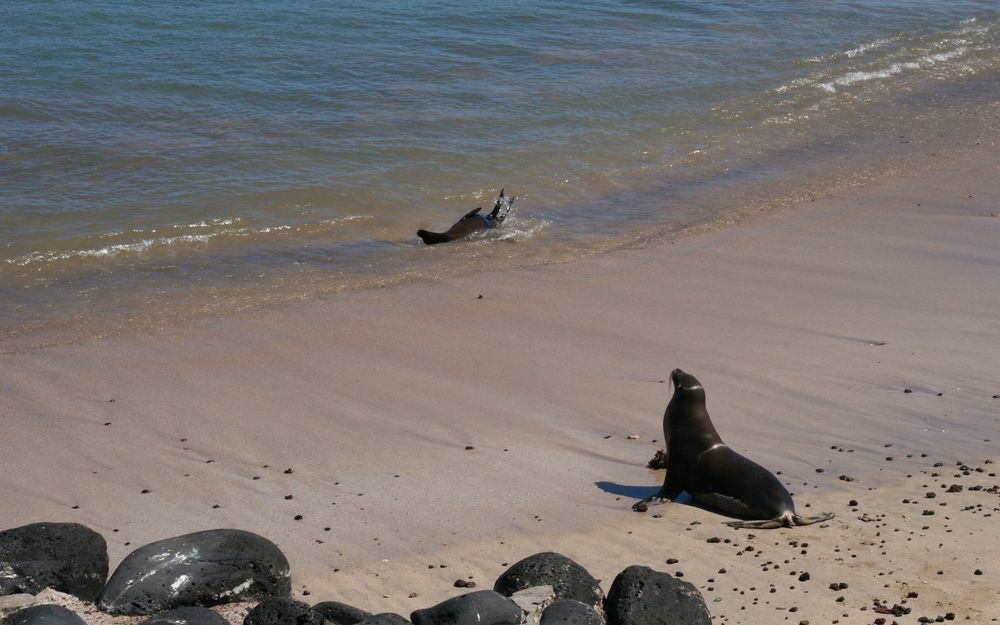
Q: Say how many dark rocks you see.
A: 11